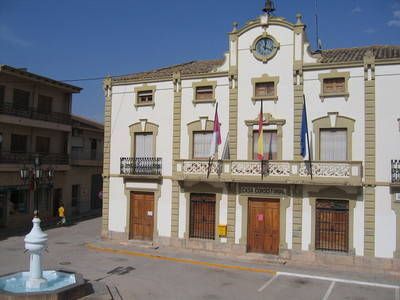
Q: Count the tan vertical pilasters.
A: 5